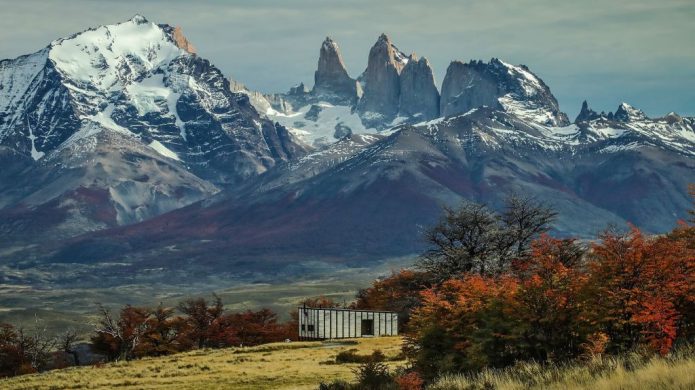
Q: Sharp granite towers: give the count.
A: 3